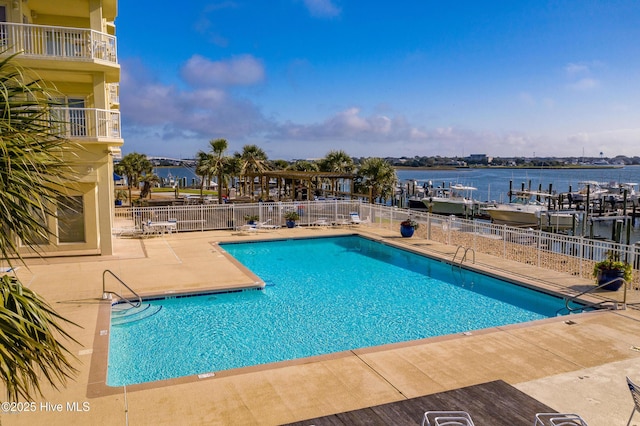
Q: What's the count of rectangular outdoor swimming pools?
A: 1